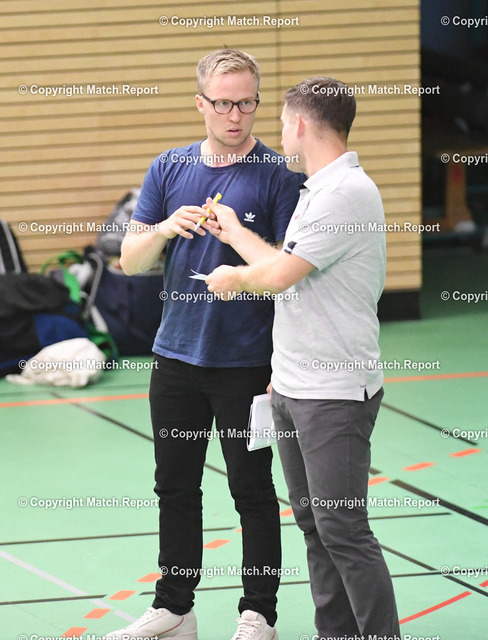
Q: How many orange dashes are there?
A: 10